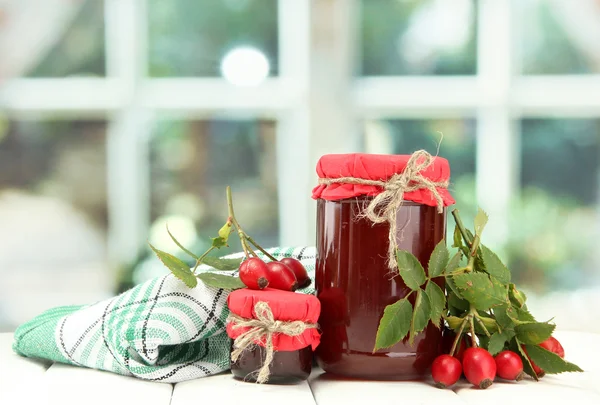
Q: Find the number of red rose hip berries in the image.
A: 8